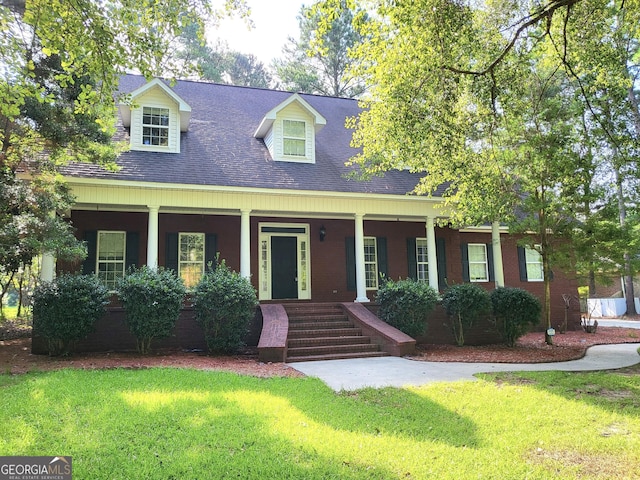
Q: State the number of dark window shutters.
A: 12